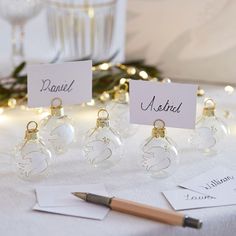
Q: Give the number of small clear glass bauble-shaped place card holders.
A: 6